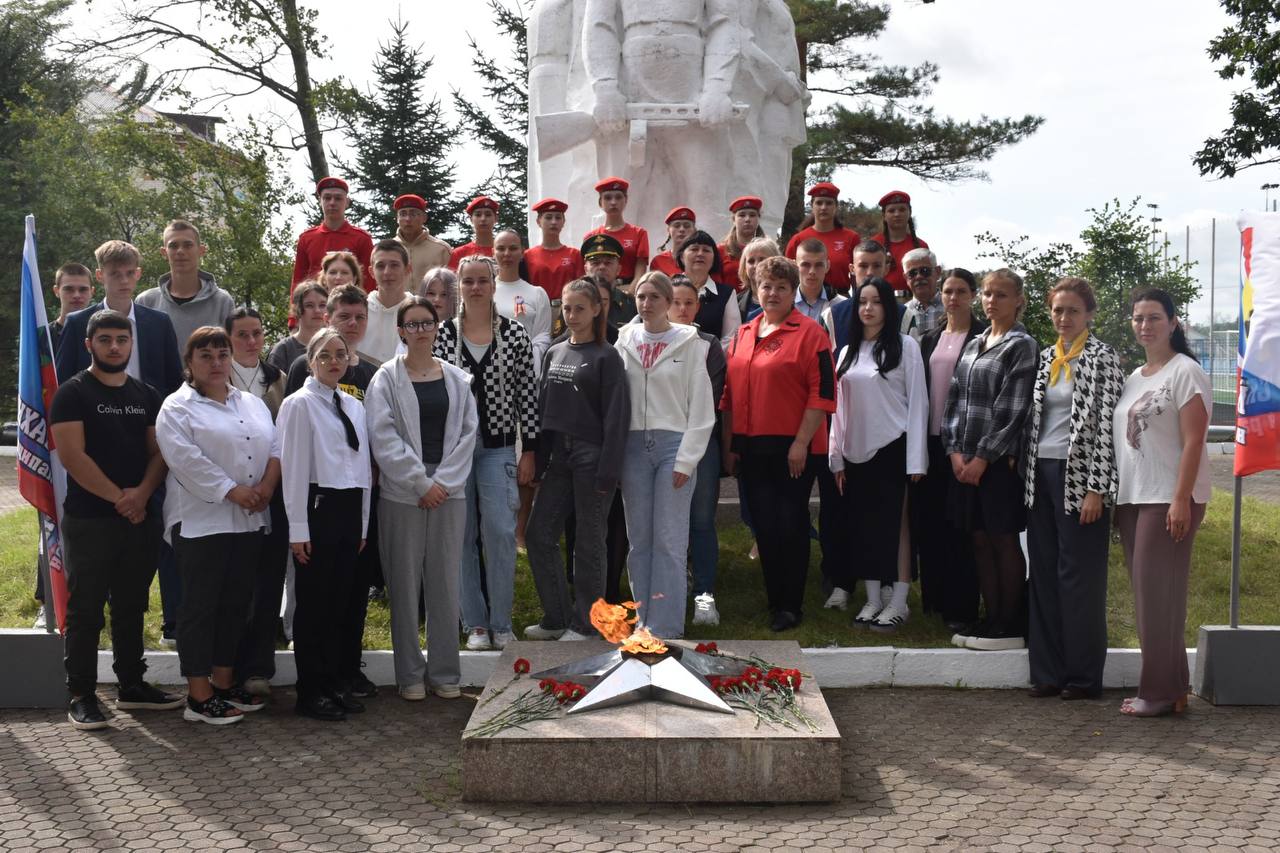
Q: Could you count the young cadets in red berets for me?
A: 9